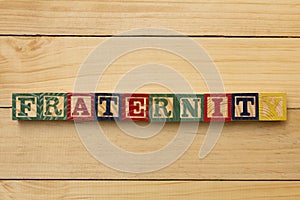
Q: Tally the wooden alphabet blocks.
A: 10